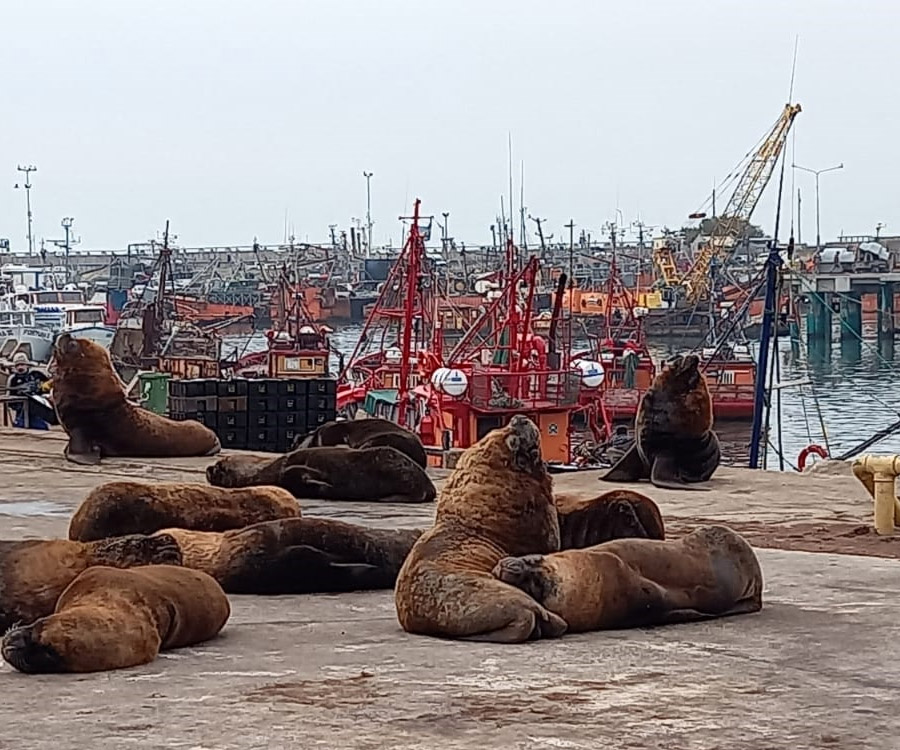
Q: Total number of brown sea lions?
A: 11